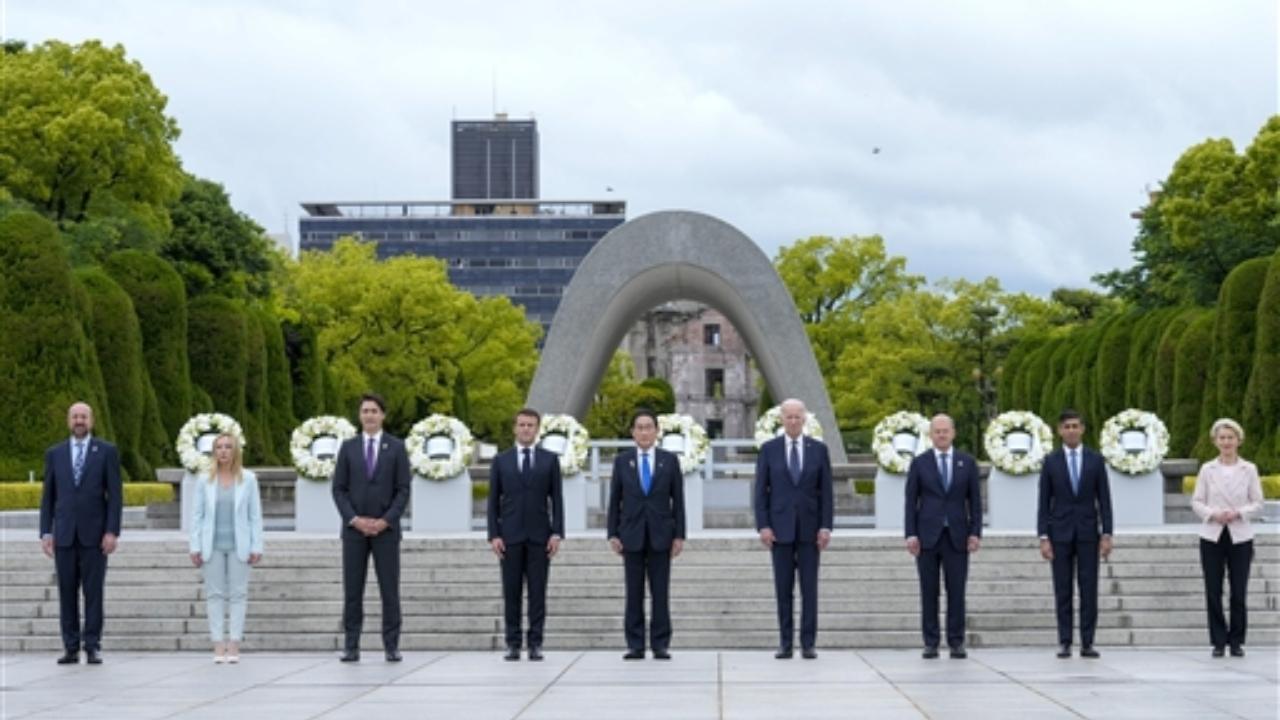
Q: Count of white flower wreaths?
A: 9